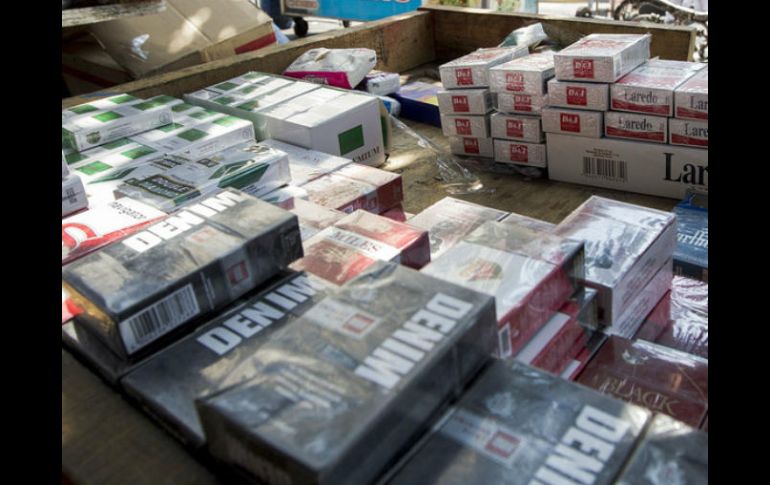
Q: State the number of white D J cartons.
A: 11